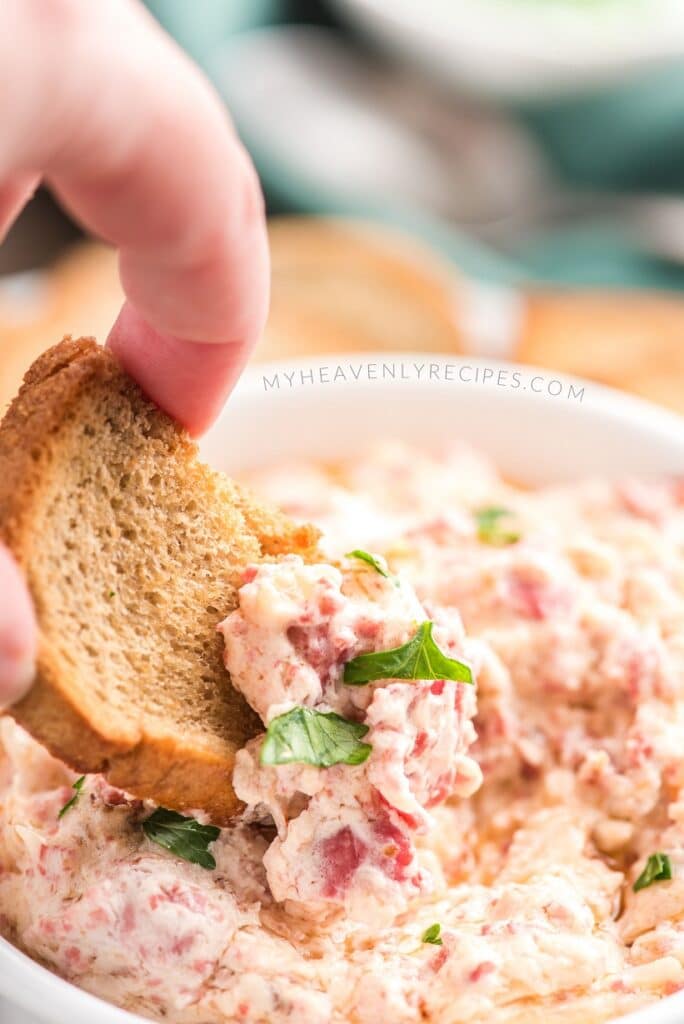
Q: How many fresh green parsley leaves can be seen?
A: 8